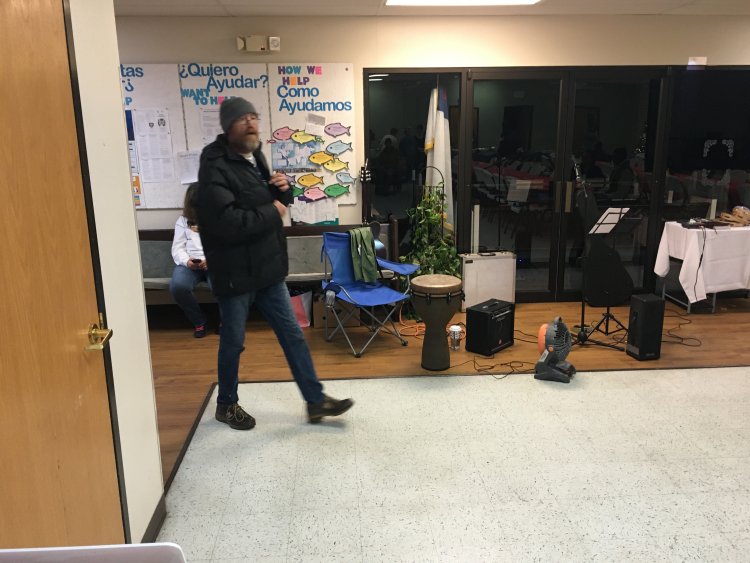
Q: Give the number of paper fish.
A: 12